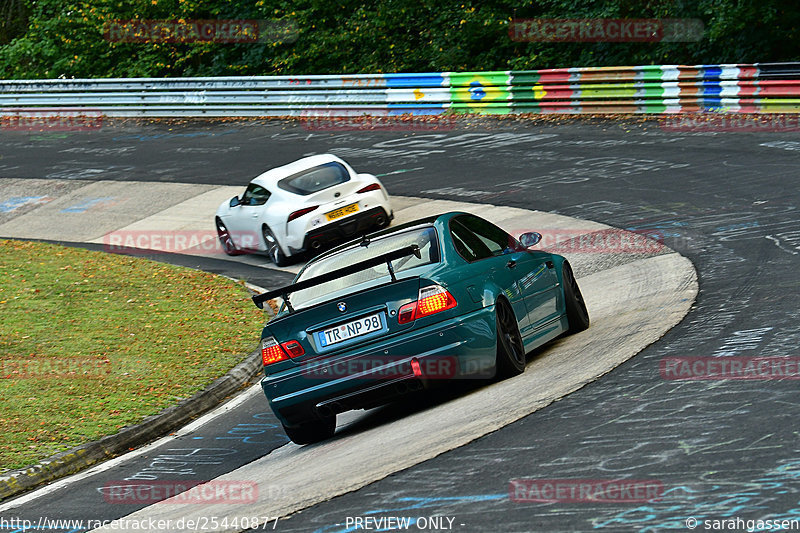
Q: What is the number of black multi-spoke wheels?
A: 2